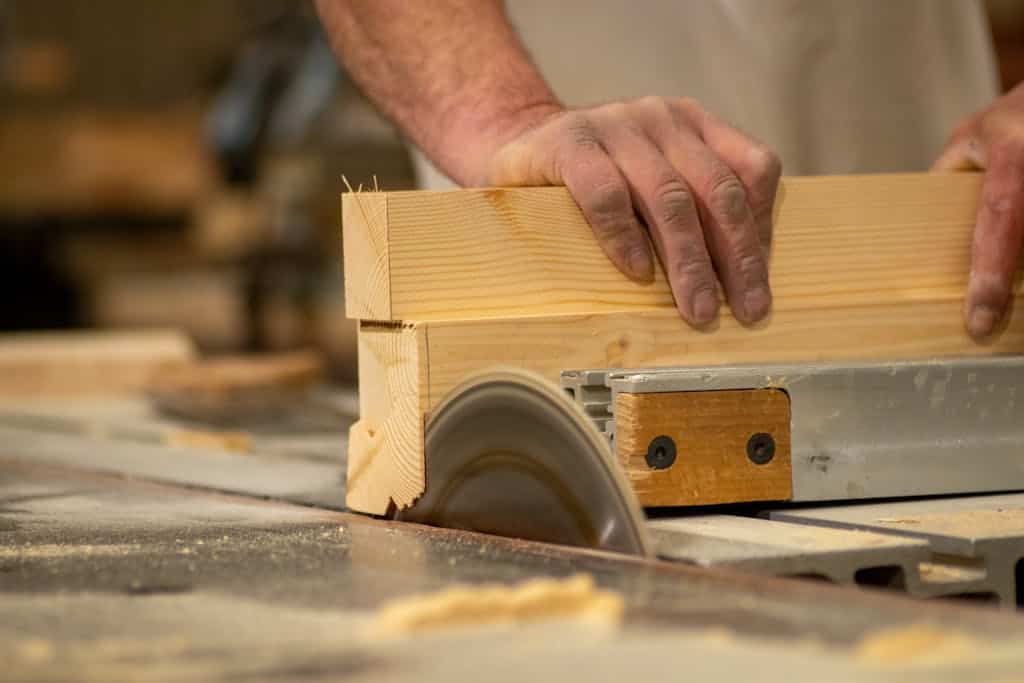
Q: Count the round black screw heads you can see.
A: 2